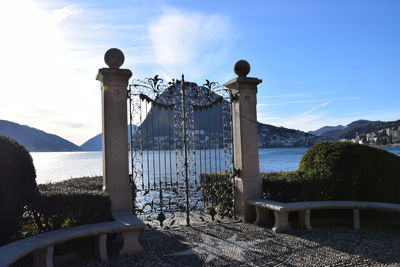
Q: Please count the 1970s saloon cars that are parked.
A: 0